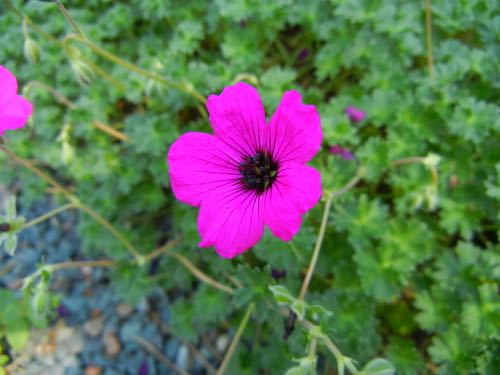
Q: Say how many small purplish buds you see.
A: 2